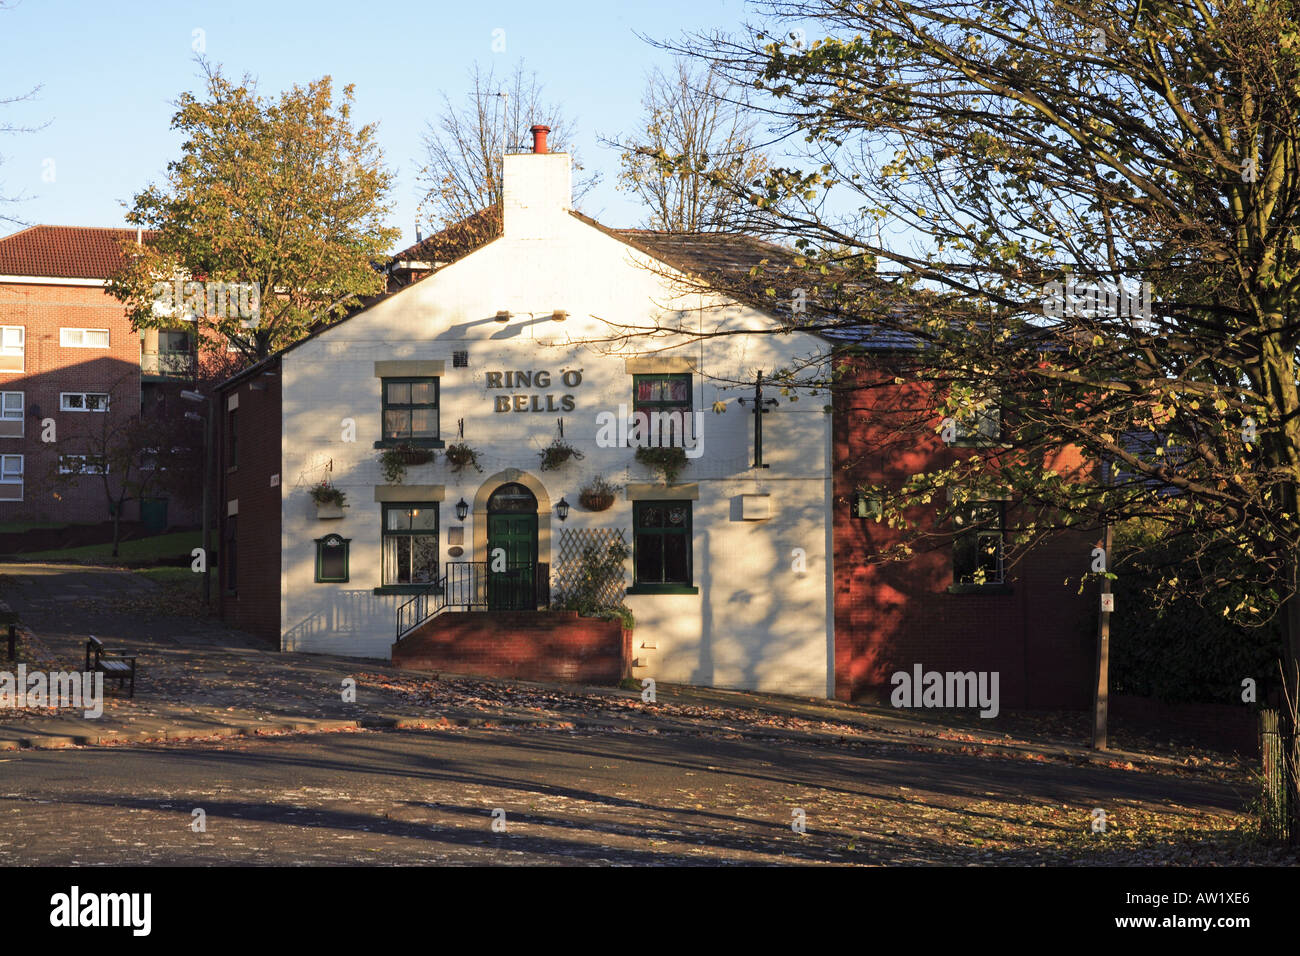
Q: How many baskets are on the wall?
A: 6